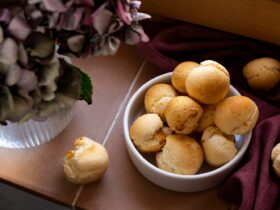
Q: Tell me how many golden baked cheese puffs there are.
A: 12